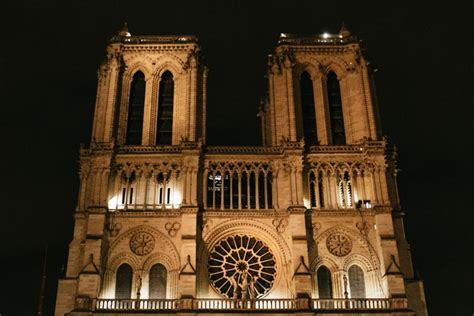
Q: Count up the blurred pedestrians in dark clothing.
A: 0